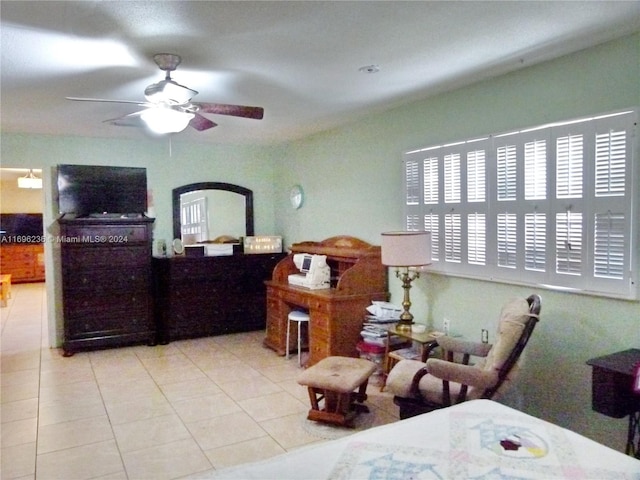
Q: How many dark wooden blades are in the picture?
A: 2